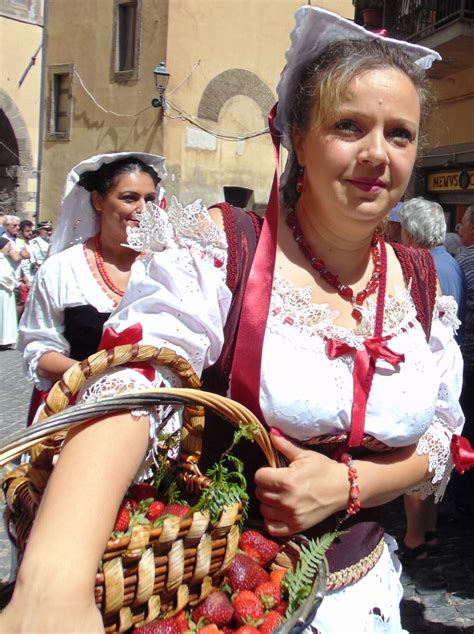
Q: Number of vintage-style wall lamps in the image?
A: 1